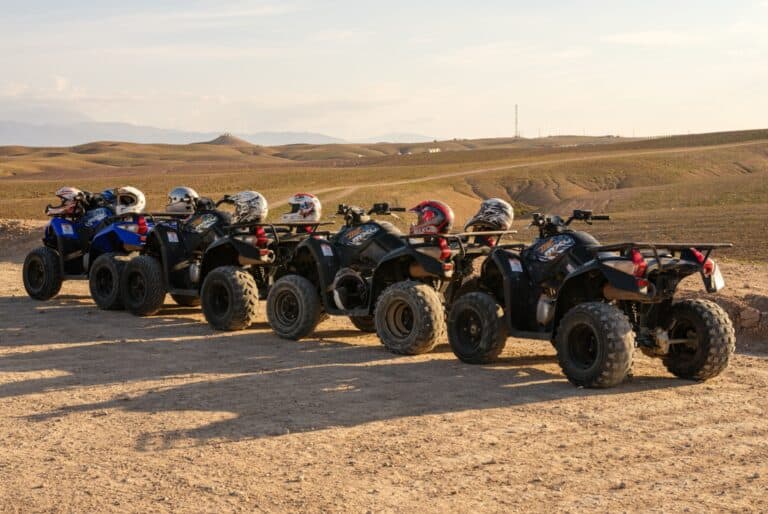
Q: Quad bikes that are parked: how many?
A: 4